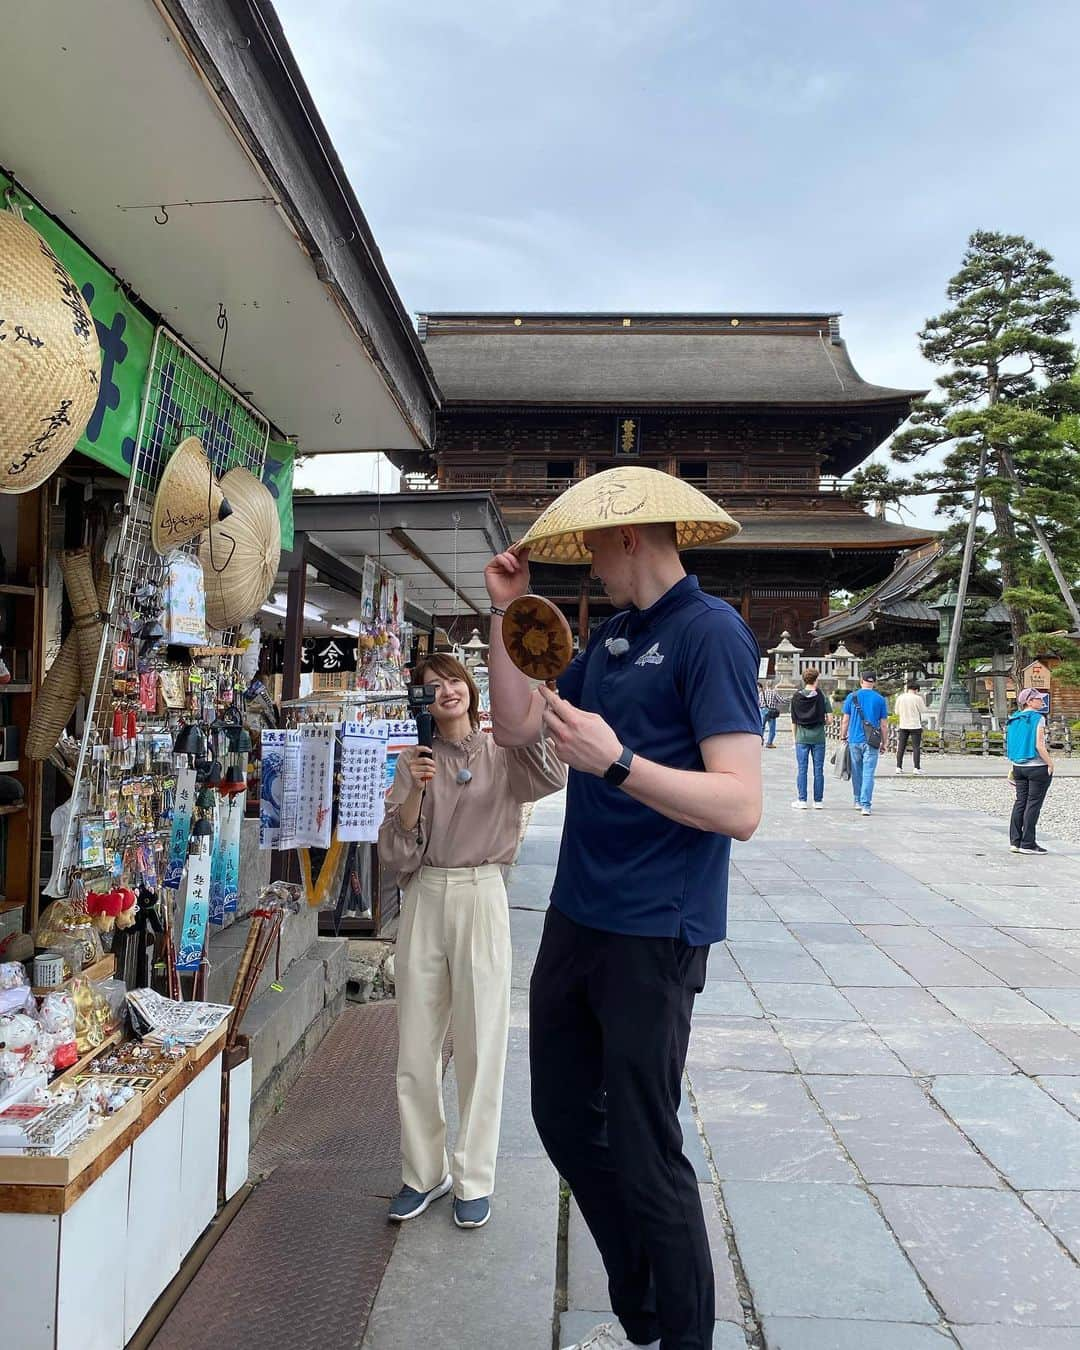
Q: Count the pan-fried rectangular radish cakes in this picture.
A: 0